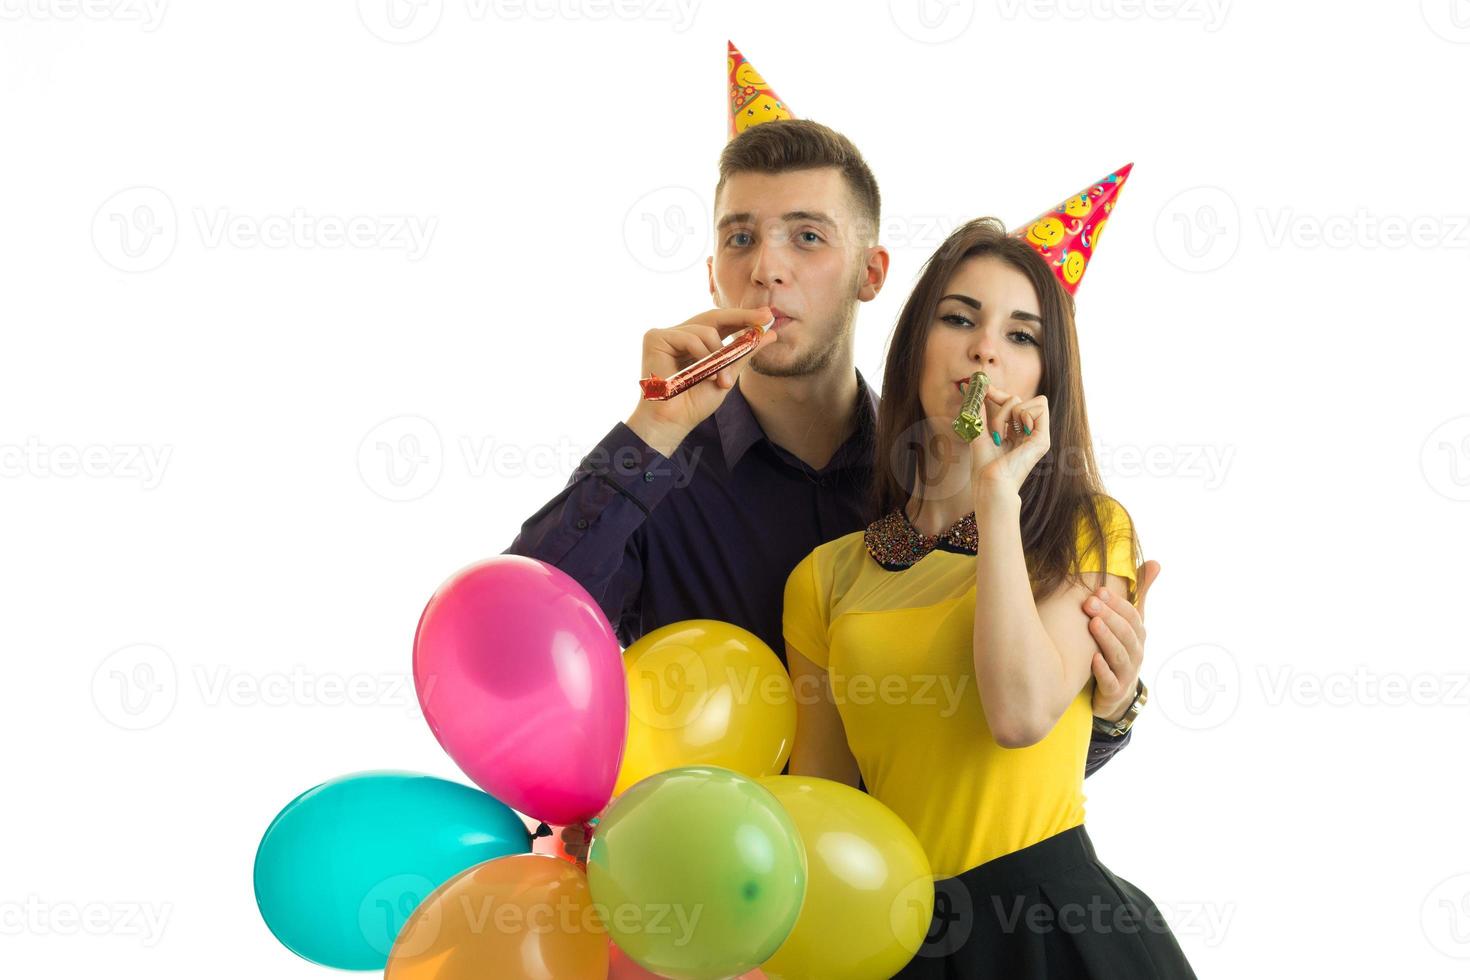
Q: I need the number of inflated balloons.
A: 7